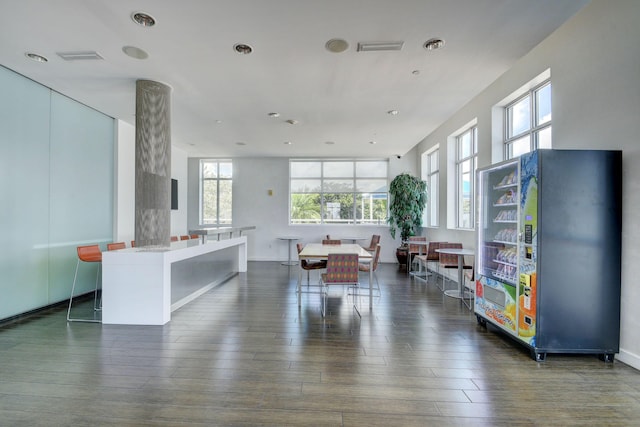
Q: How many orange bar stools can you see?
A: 6